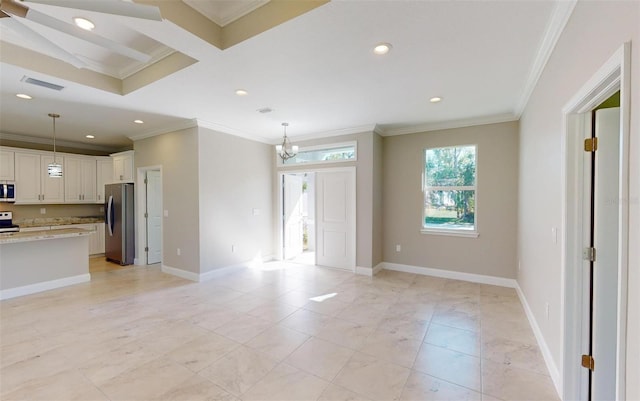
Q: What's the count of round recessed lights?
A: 7